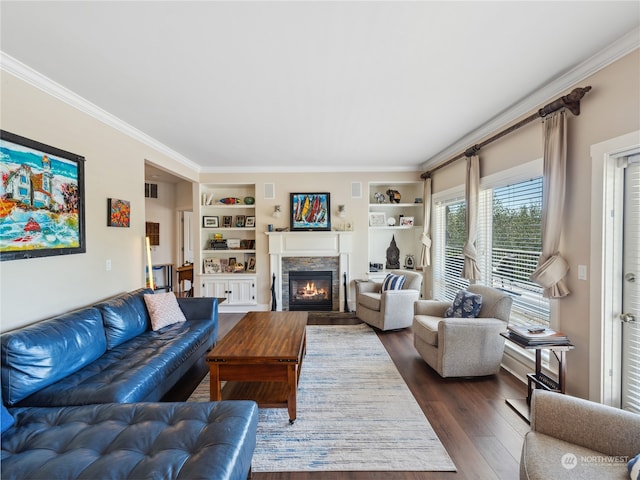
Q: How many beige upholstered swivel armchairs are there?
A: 3